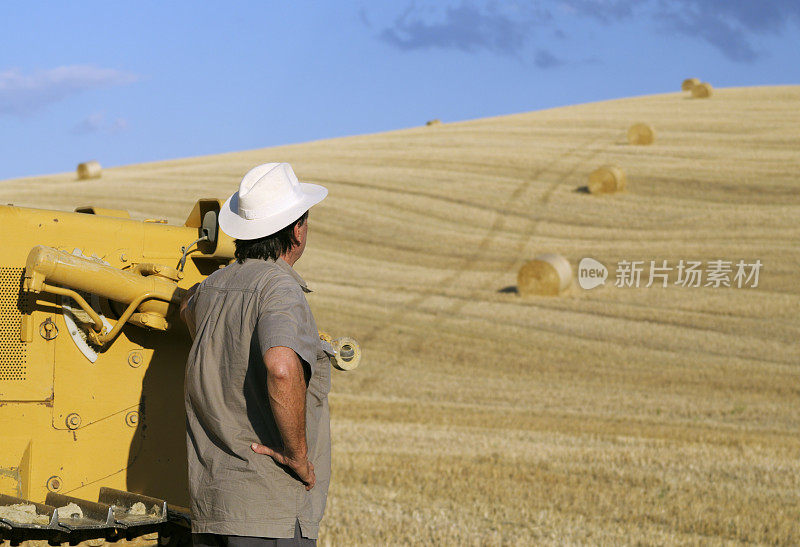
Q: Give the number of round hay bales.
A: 7